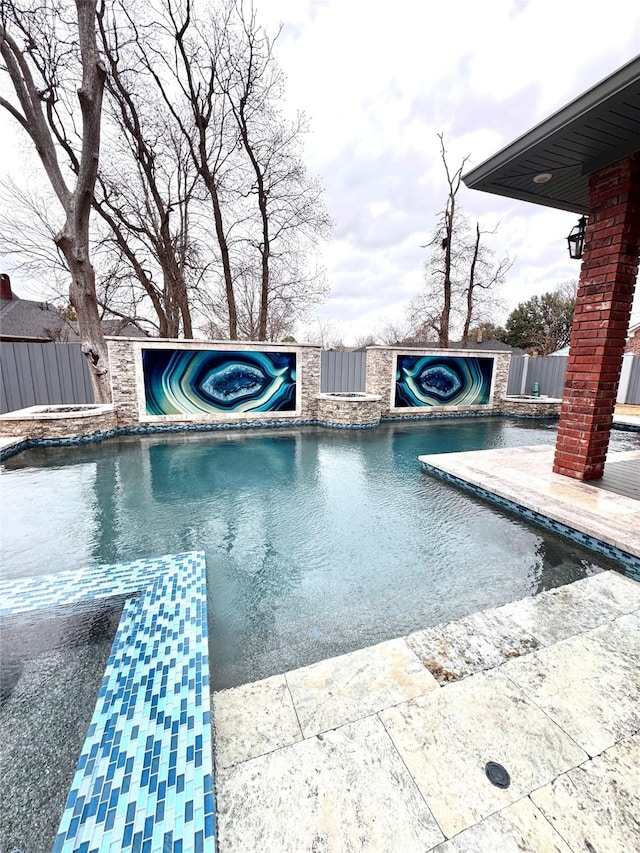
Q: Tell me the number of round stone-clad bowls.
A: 3